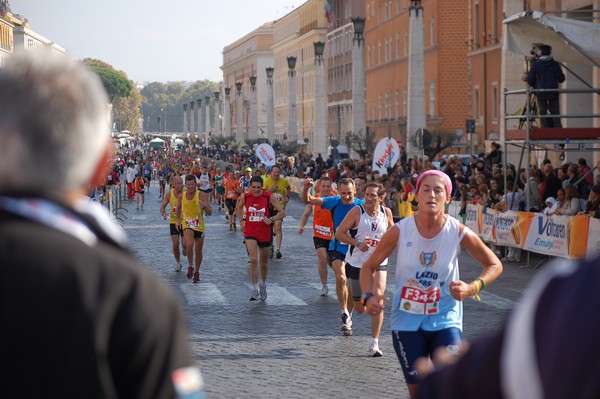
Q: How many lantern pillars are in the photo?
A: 13